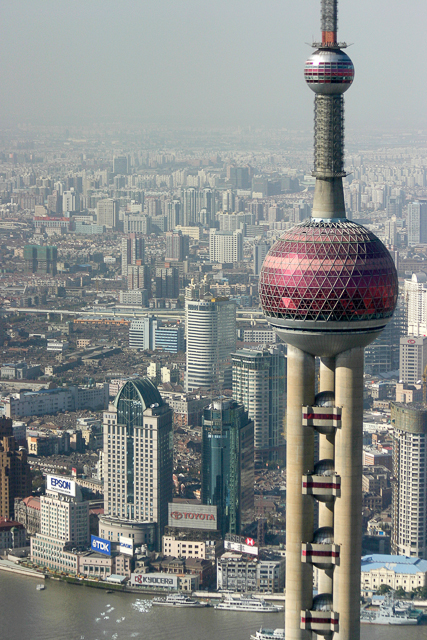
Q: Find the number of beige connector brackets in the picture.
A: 4